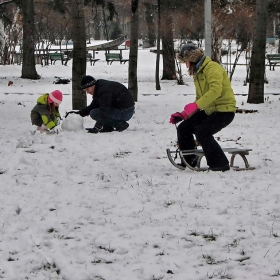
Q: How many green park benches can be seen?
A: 4